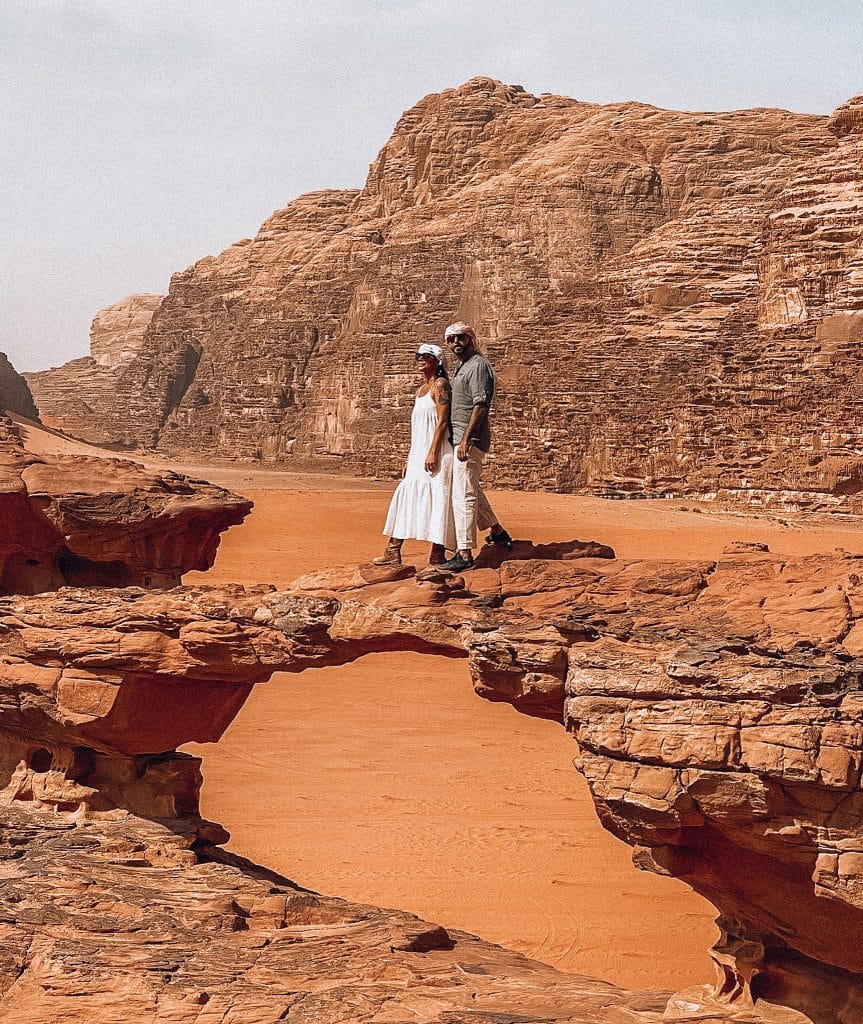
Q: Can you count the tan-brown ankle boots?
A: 2